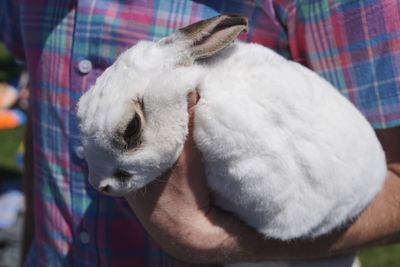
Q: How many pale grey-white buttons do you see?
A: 3